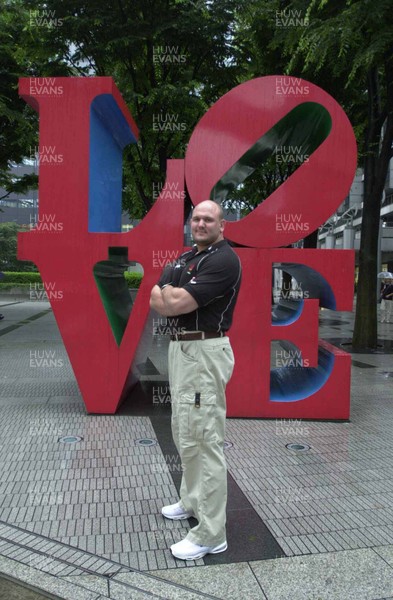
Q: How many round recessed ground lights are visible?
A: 4